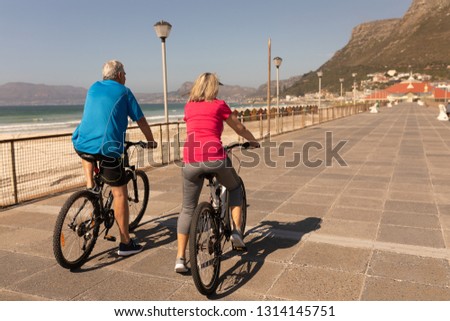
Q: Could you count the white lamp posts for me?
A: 5